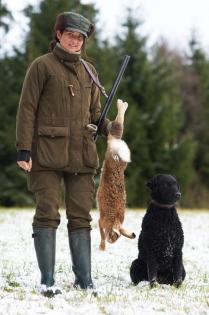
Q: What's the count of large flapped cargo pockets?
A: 2